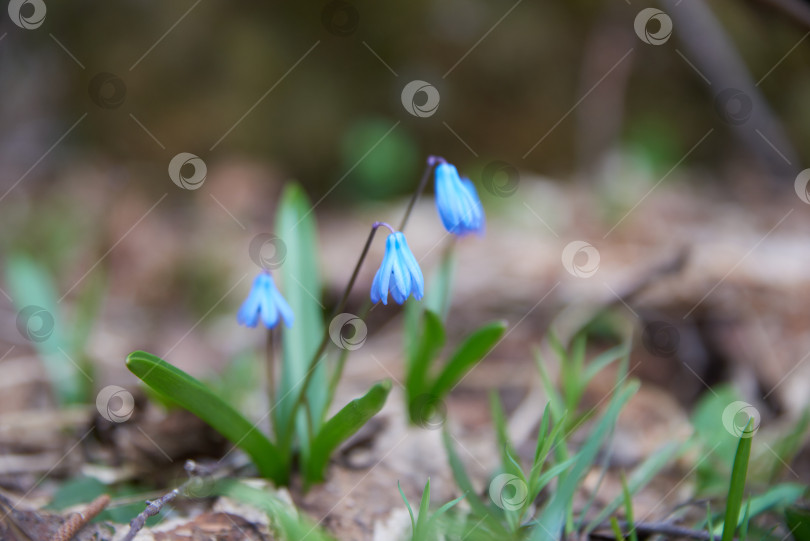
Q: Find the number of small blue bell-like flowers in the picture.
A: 3